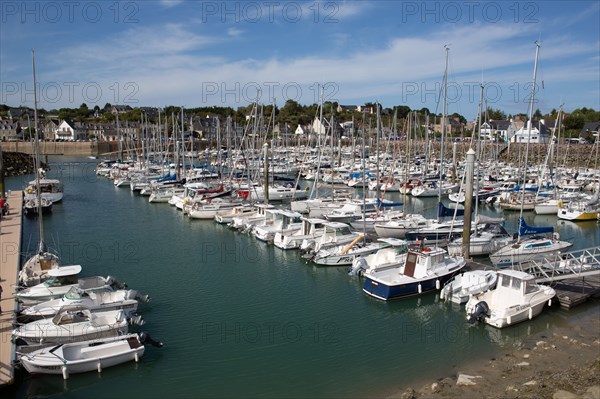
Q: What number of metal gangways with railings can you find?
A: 1